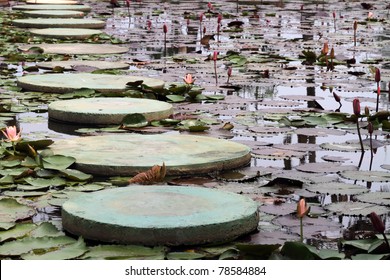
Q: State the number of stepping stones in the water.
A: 11